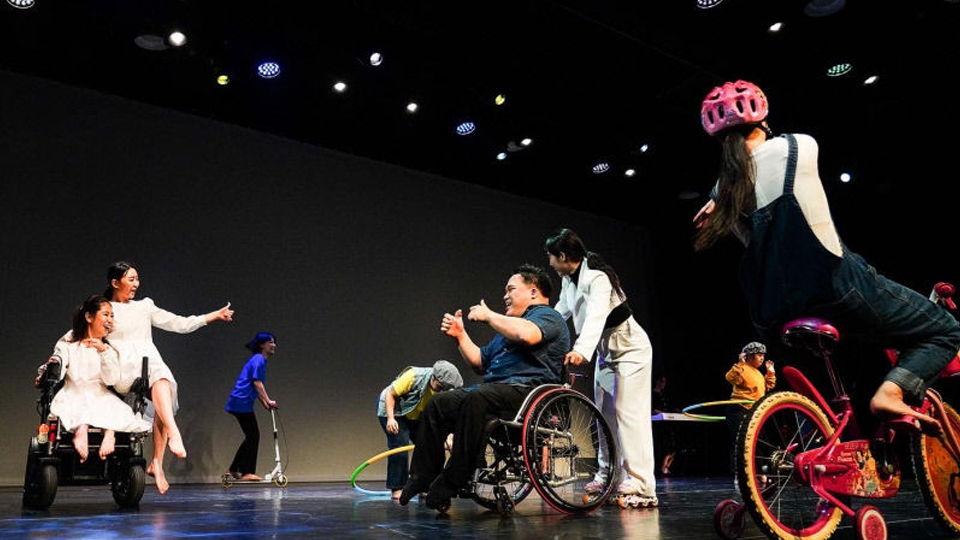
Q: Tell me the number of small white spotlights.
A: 11